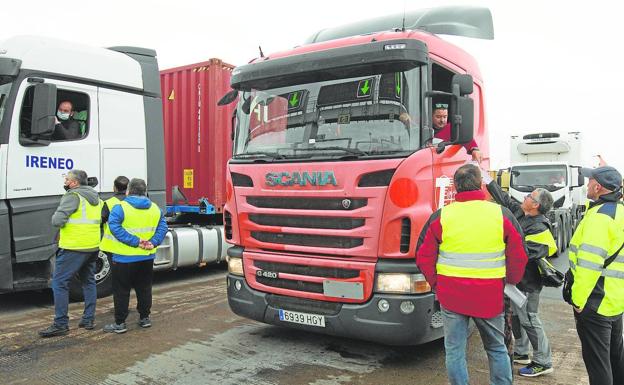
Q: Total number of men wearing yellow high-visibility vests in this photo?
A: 6